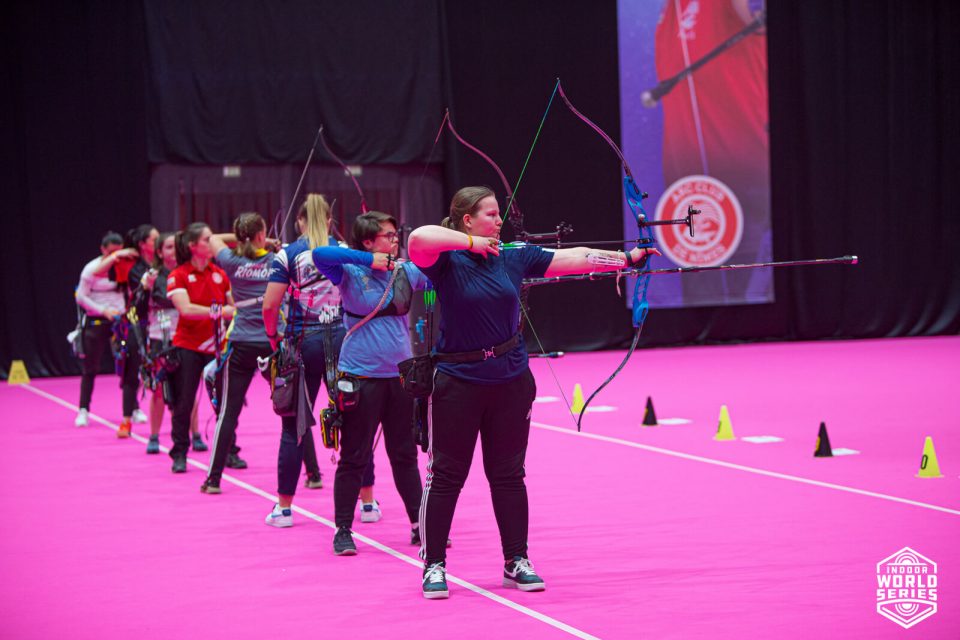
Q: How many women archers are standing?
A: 8